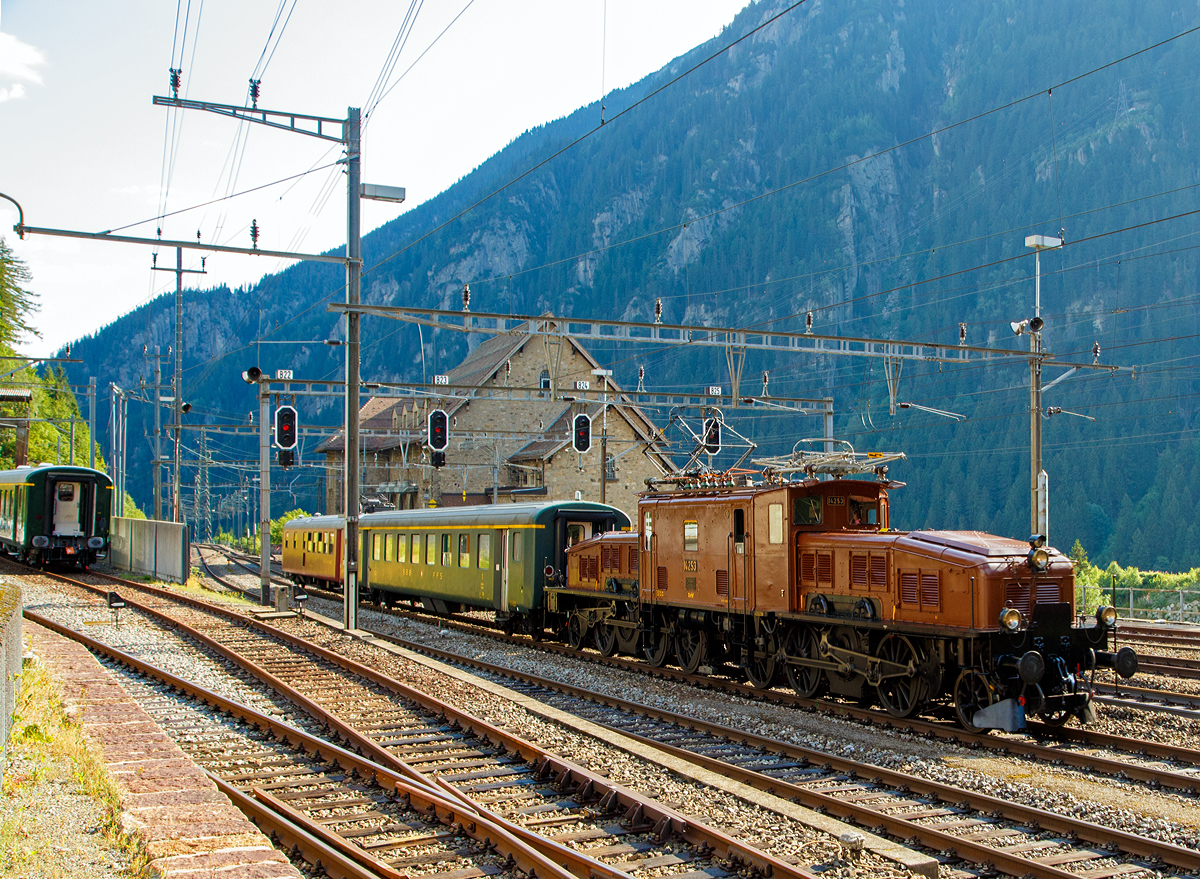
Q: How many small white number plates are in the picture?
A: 4